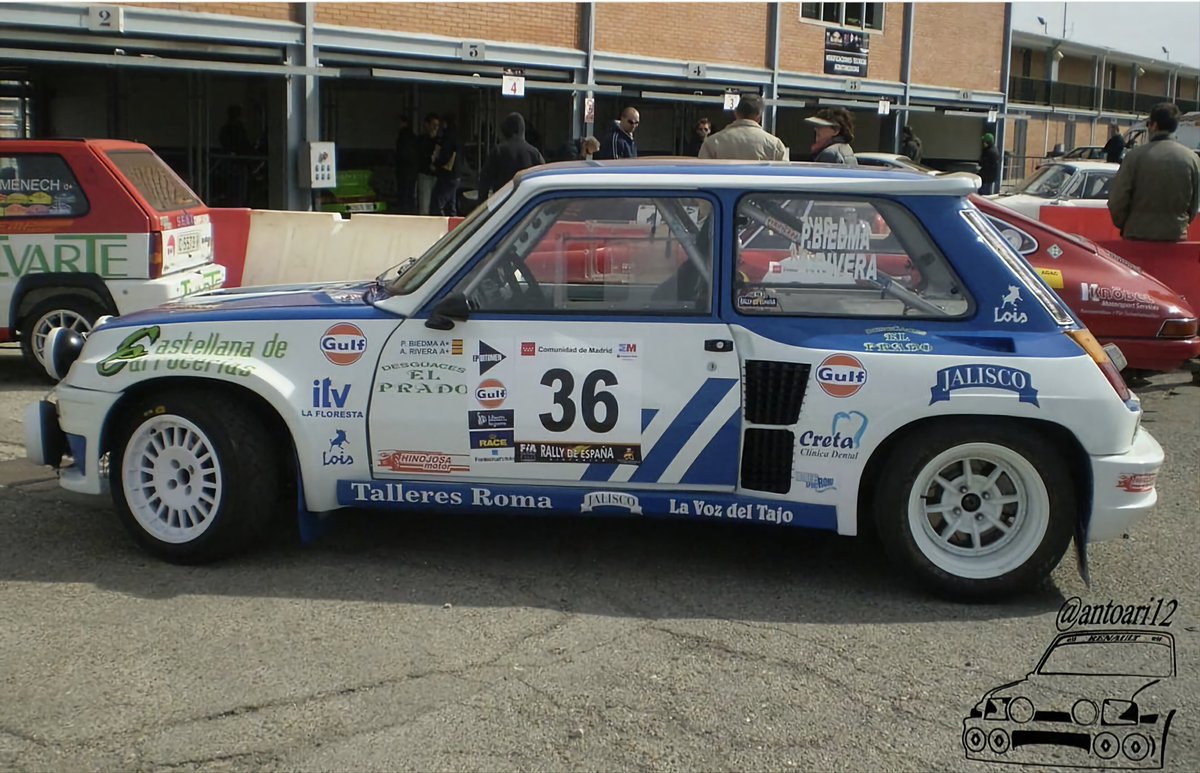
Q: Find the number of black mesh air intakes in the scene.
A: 2